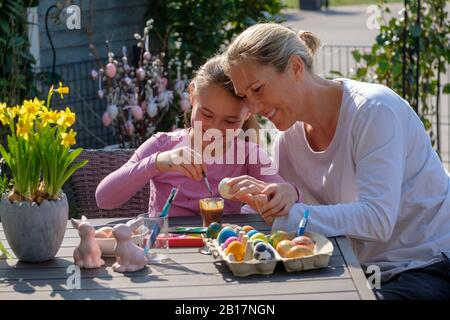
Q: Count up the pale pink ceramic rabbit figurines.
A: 2